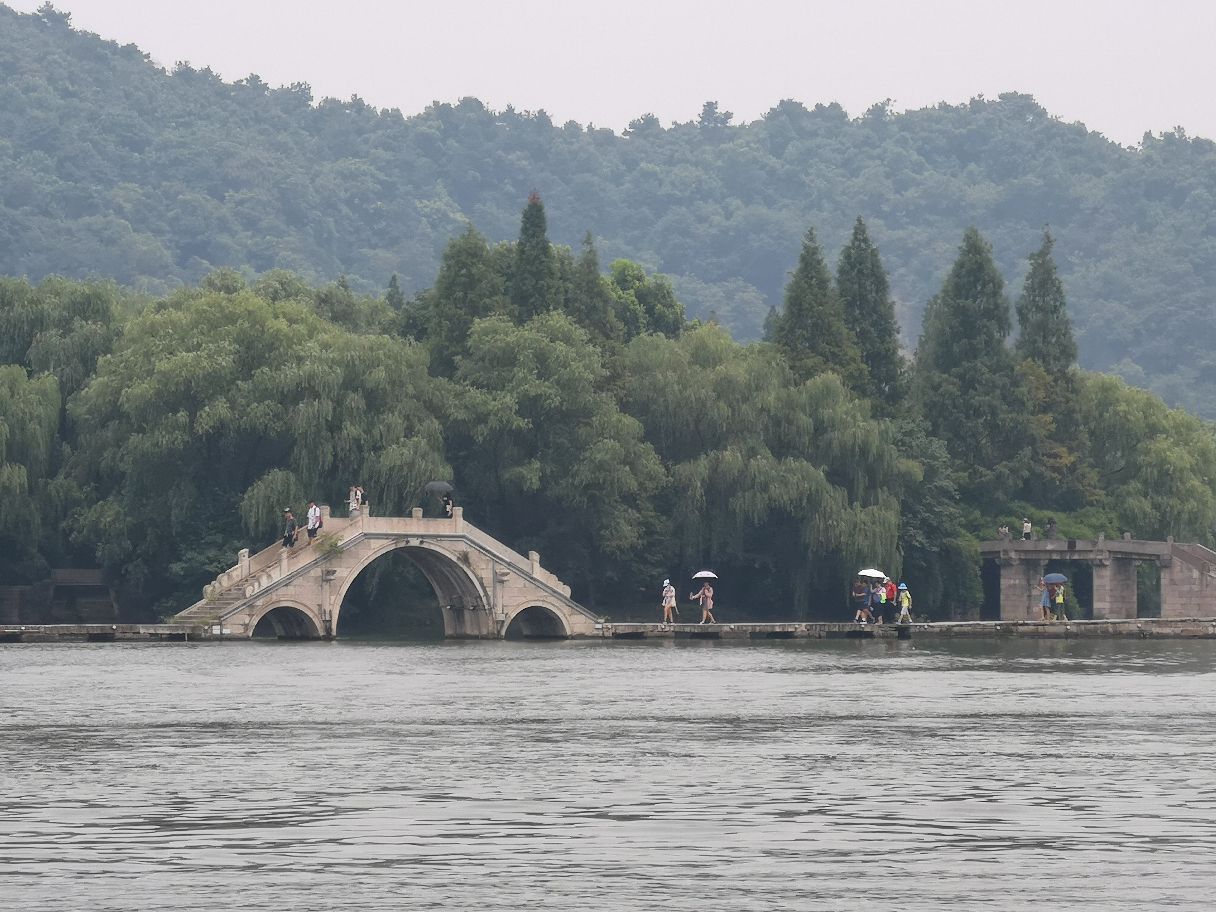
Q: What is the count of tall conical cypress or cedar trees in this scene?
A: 7